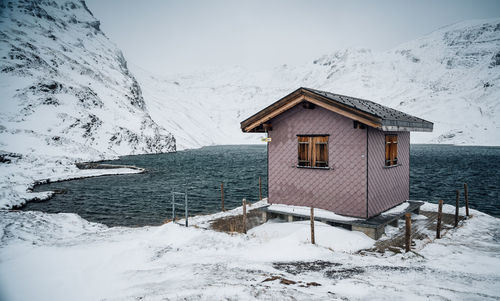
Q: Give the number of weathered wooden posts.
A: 8